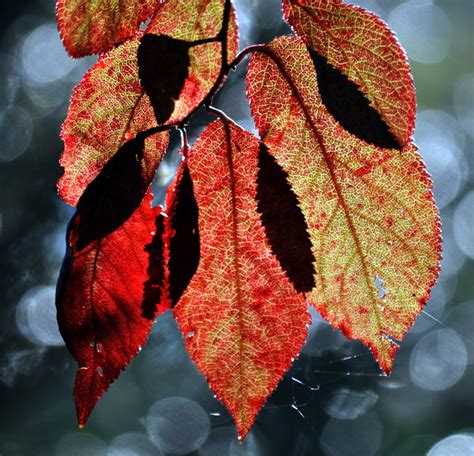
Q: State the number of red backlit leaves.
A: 7